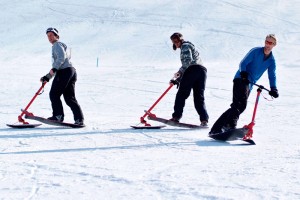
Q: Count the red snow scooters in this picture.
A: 3